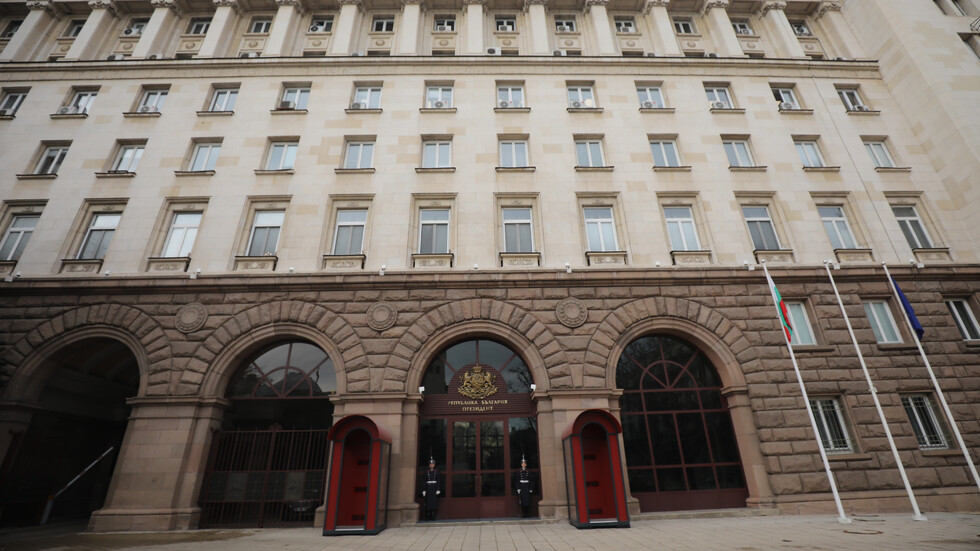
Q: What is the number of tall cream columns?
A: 14